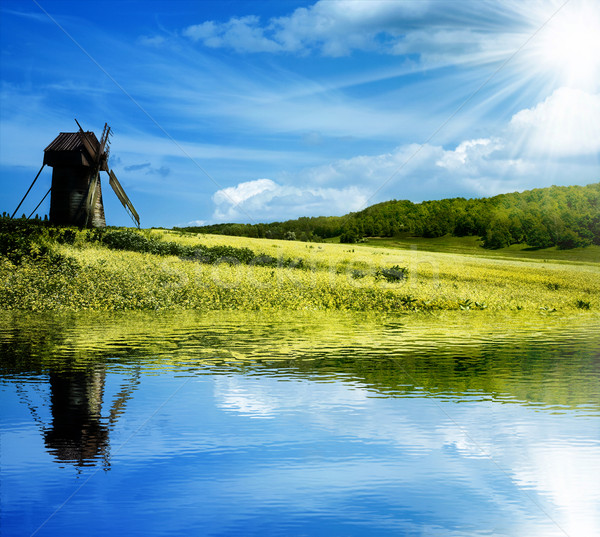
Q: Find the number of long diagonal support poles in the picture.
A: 2